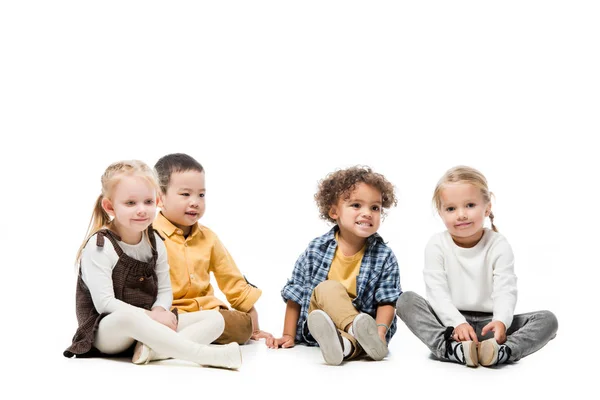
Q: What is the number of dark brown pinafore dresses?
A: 1